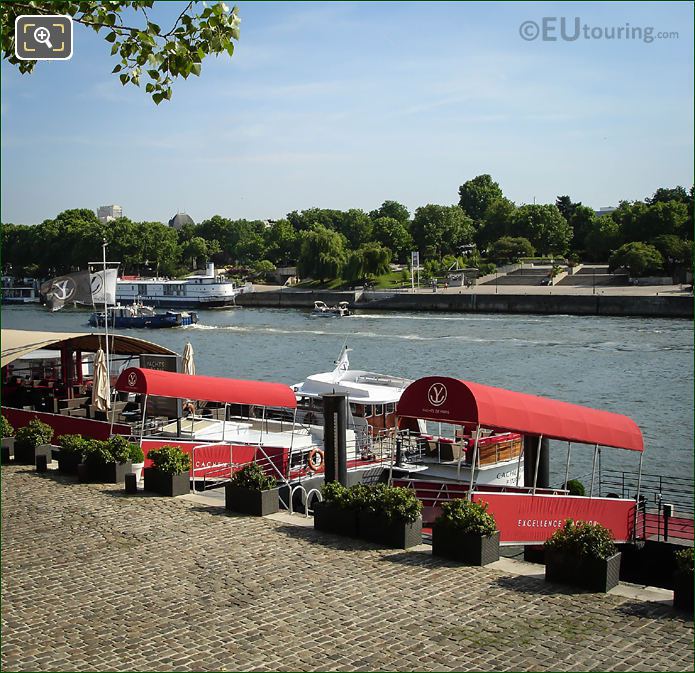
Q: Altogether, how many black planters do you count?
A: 11